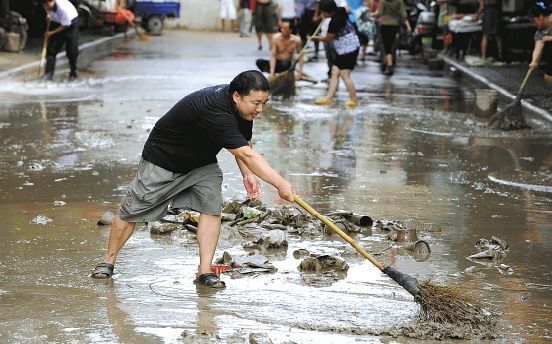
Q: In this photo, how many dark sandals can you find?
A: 2